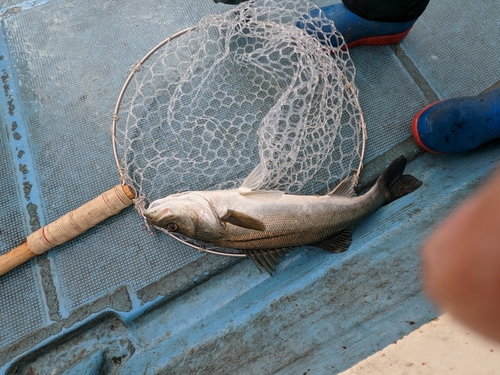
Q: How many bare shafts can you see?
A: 1